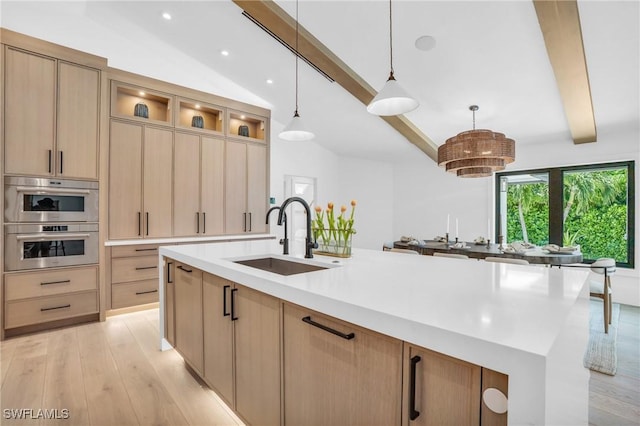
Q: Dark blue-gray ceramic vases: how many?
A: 3